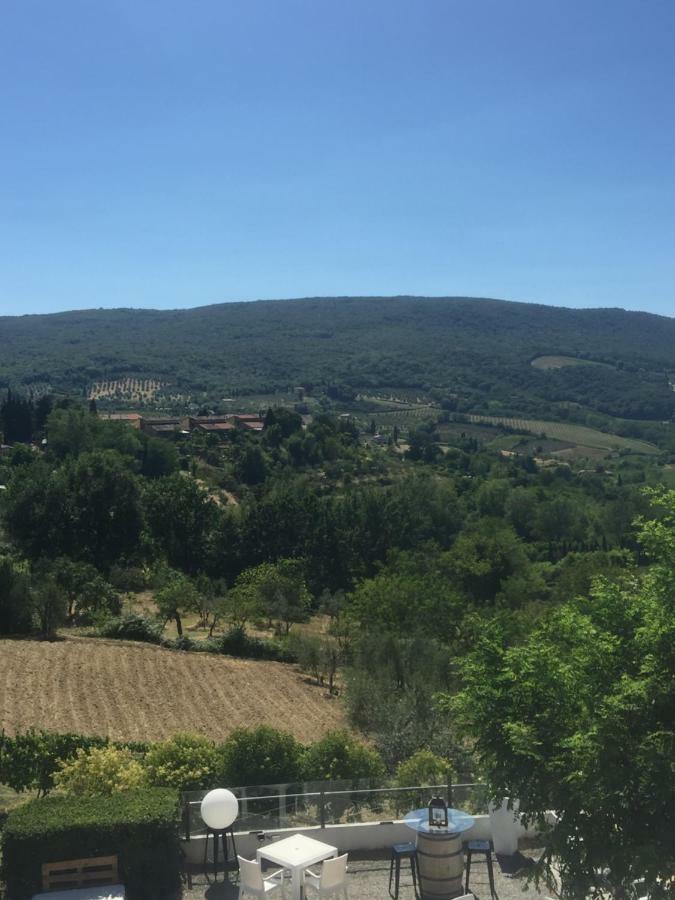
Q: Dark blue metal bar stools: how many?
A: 2